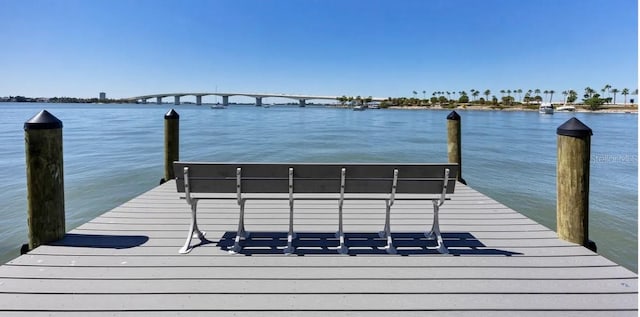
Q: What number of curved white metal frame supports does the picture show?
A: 6